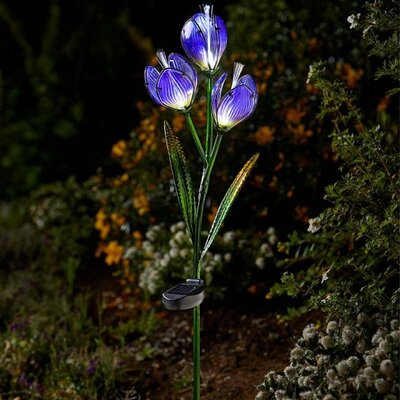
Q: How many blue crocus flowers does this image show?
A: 3